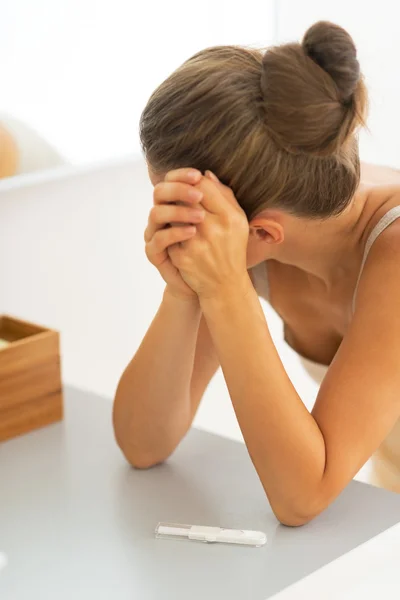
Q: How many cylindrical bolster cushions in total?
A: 0